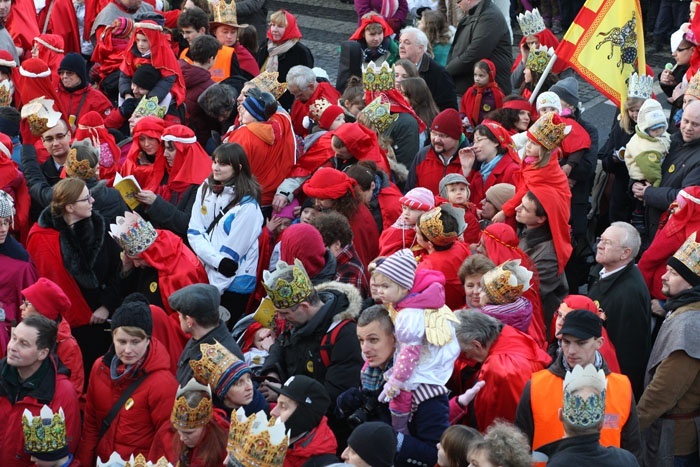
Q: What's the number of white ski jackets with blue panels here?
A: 1